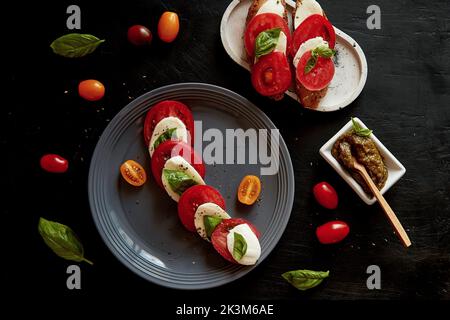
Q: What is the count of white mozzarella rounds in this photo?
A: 8